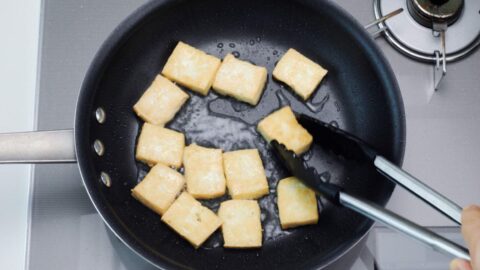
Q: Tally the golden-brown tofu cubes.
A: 12